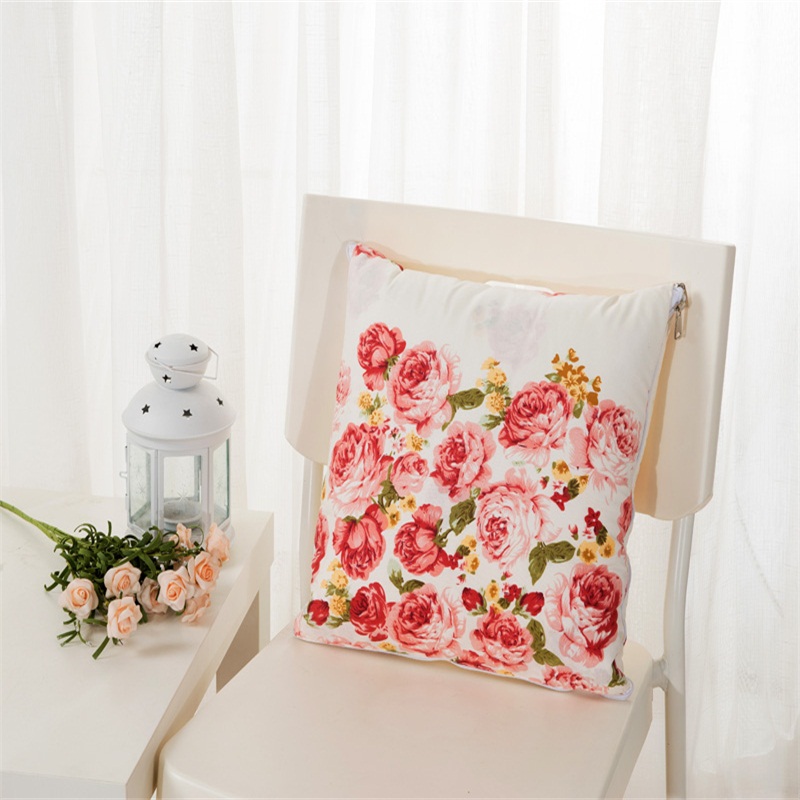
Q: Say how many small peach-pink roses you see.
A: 9